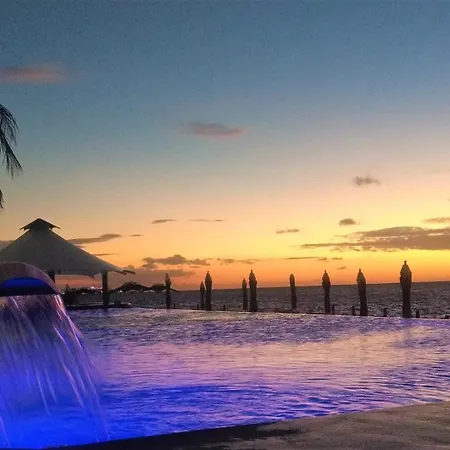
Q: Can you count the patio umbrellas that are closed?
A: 9